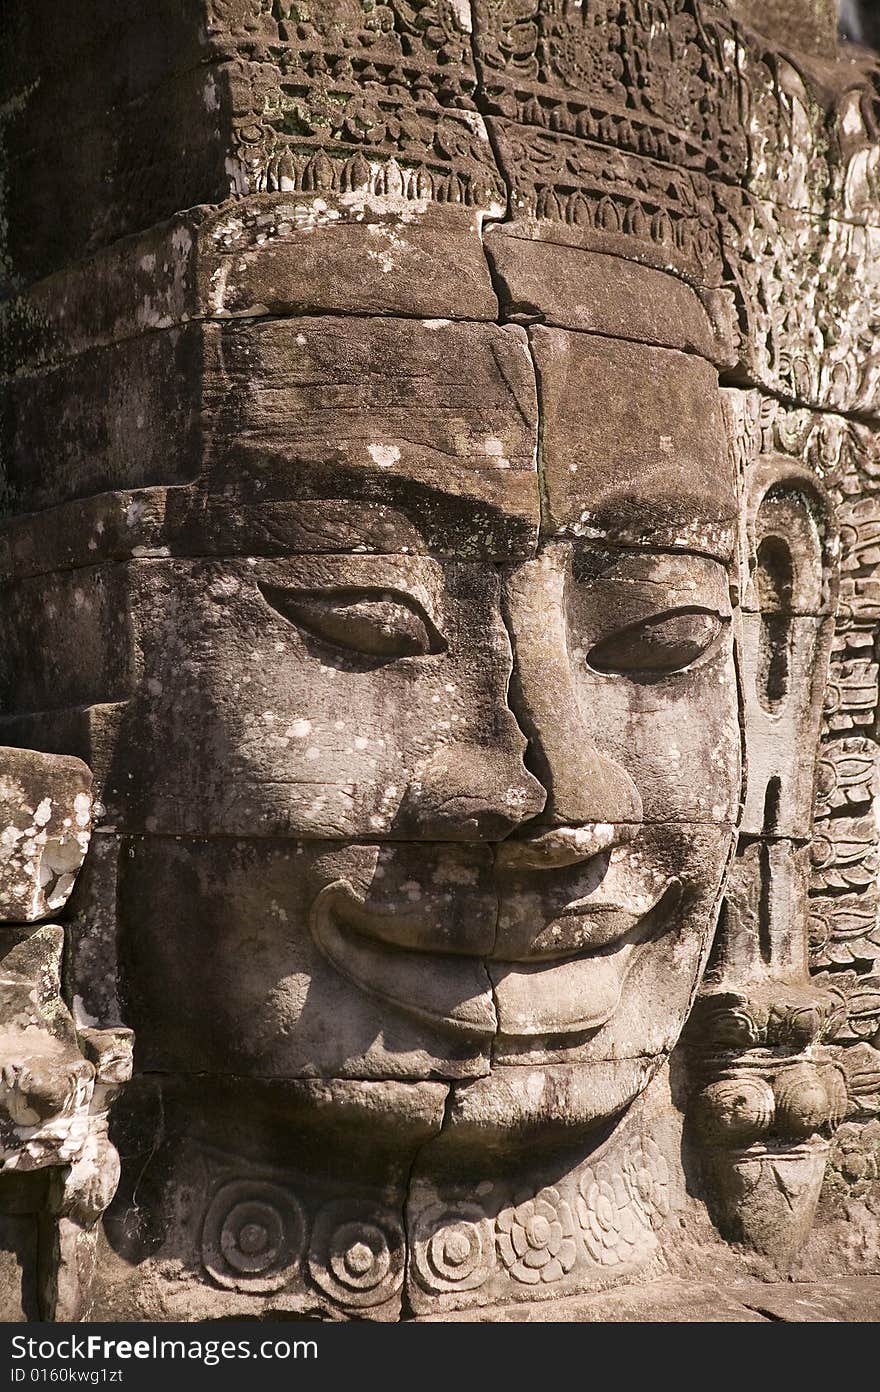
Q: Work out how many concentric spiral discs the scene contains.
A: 3